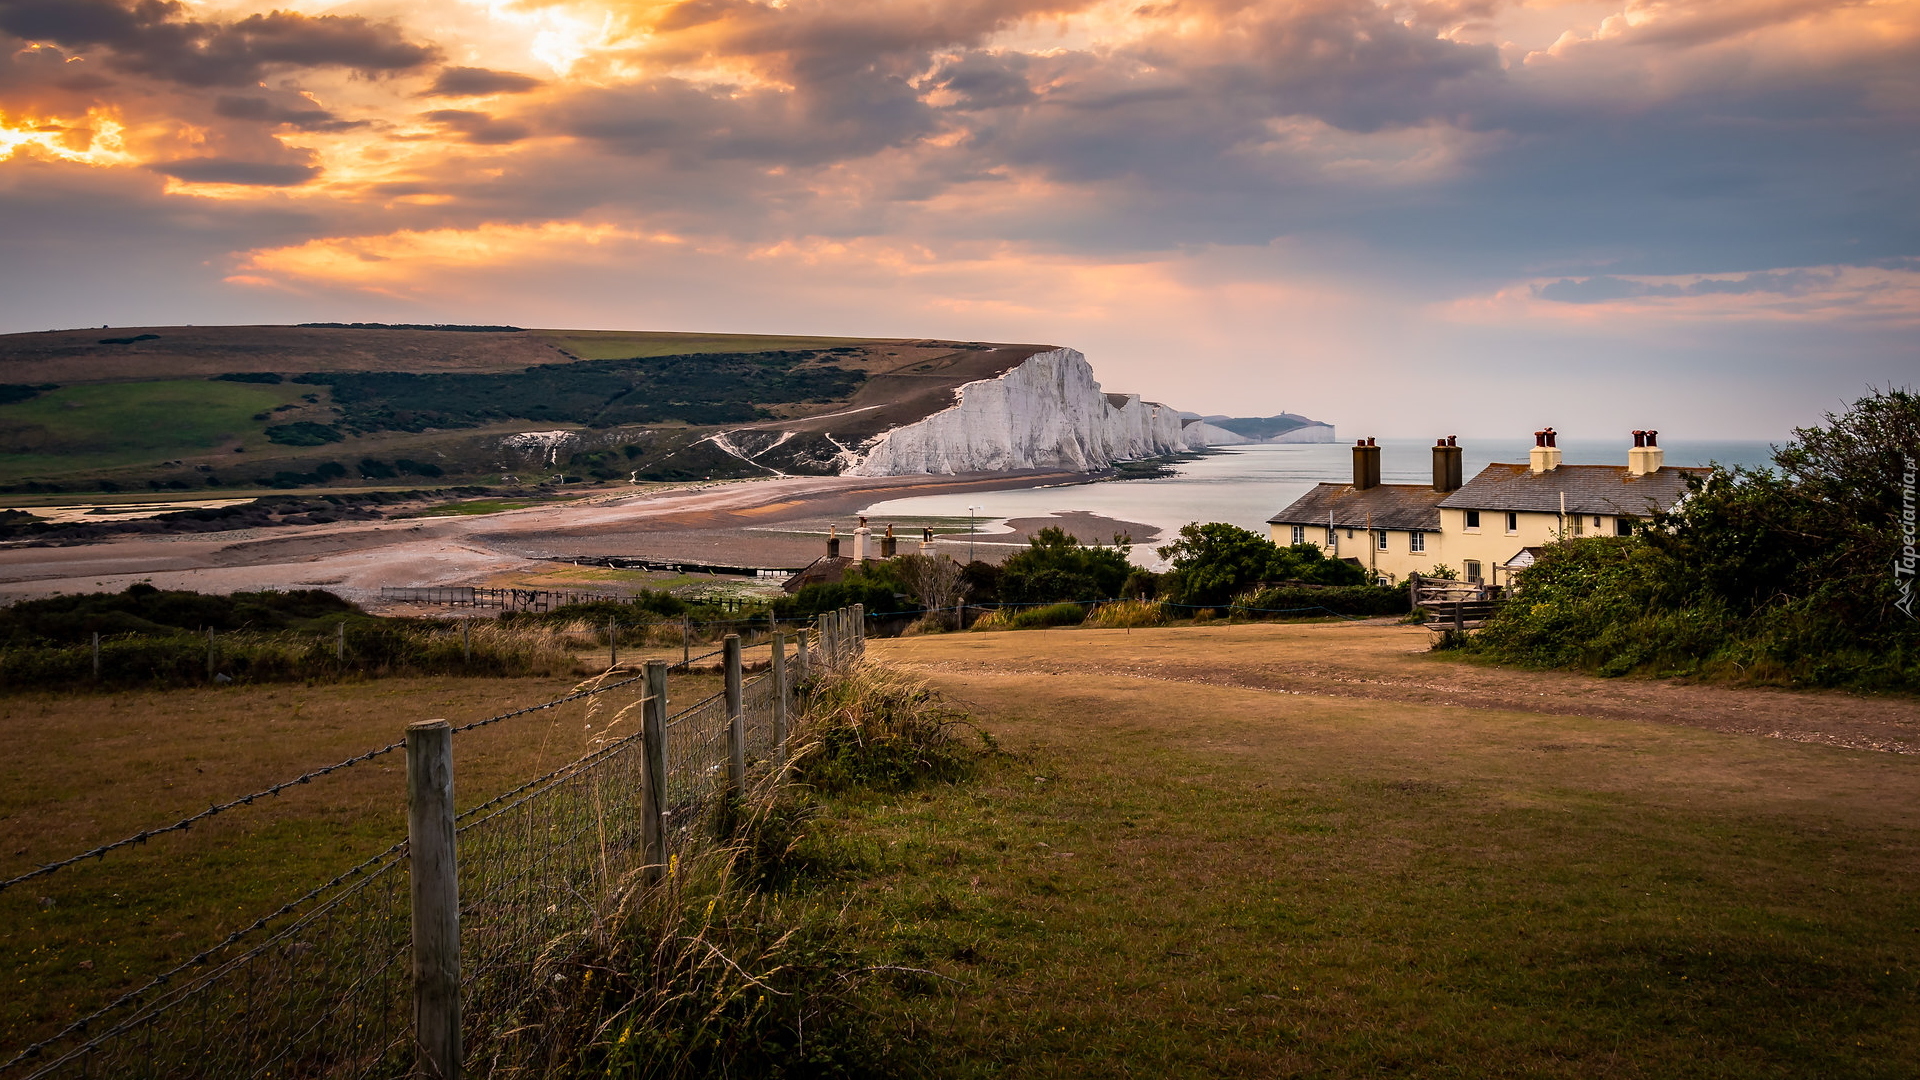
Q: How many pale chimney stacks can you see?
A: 4